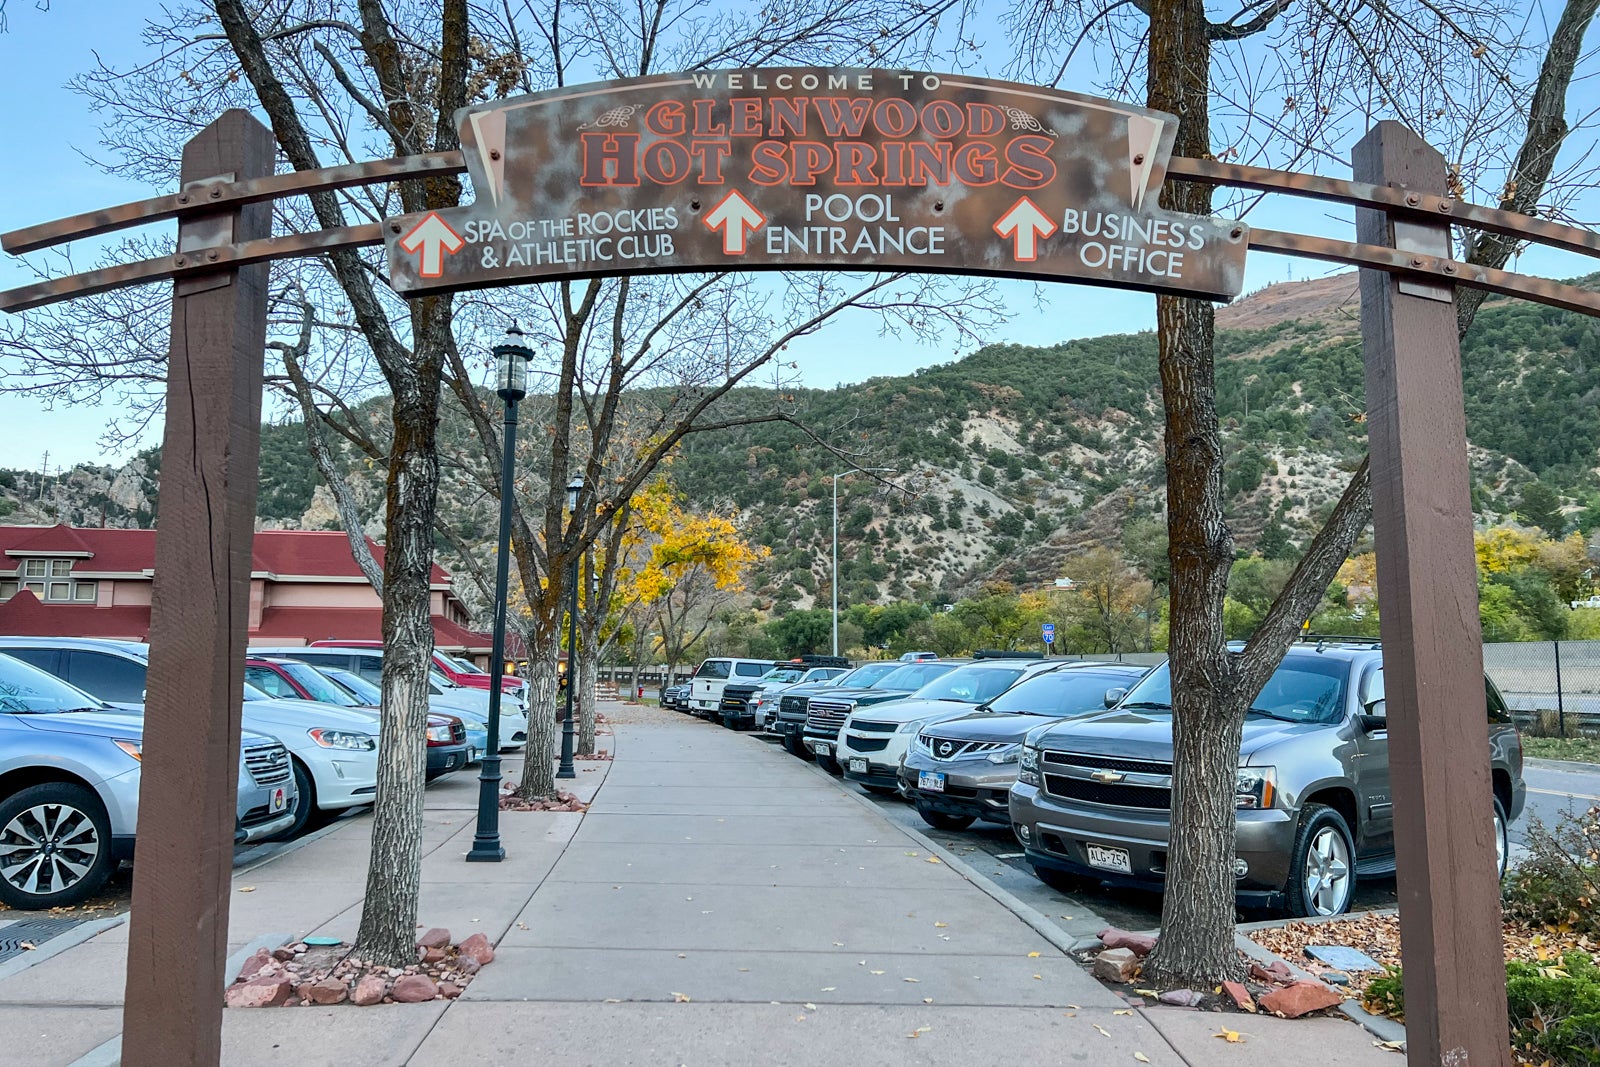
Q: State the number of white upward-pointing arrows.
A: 3